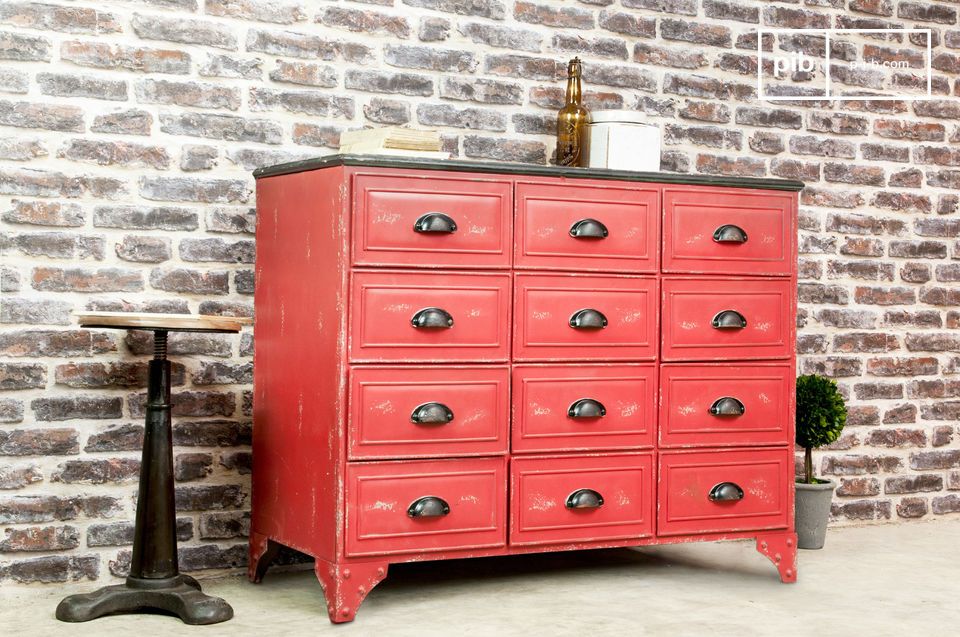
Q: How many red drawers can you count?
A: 12